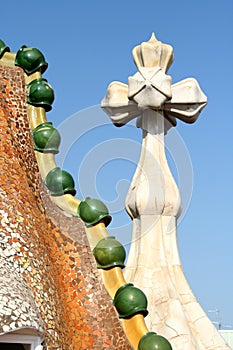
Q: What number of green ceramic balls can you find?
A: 9